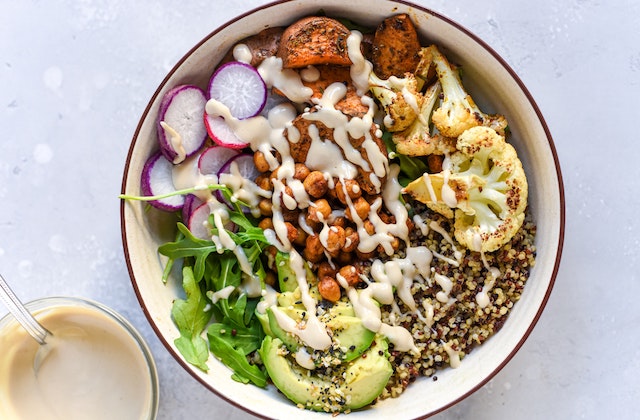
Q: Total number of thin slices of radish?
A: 8